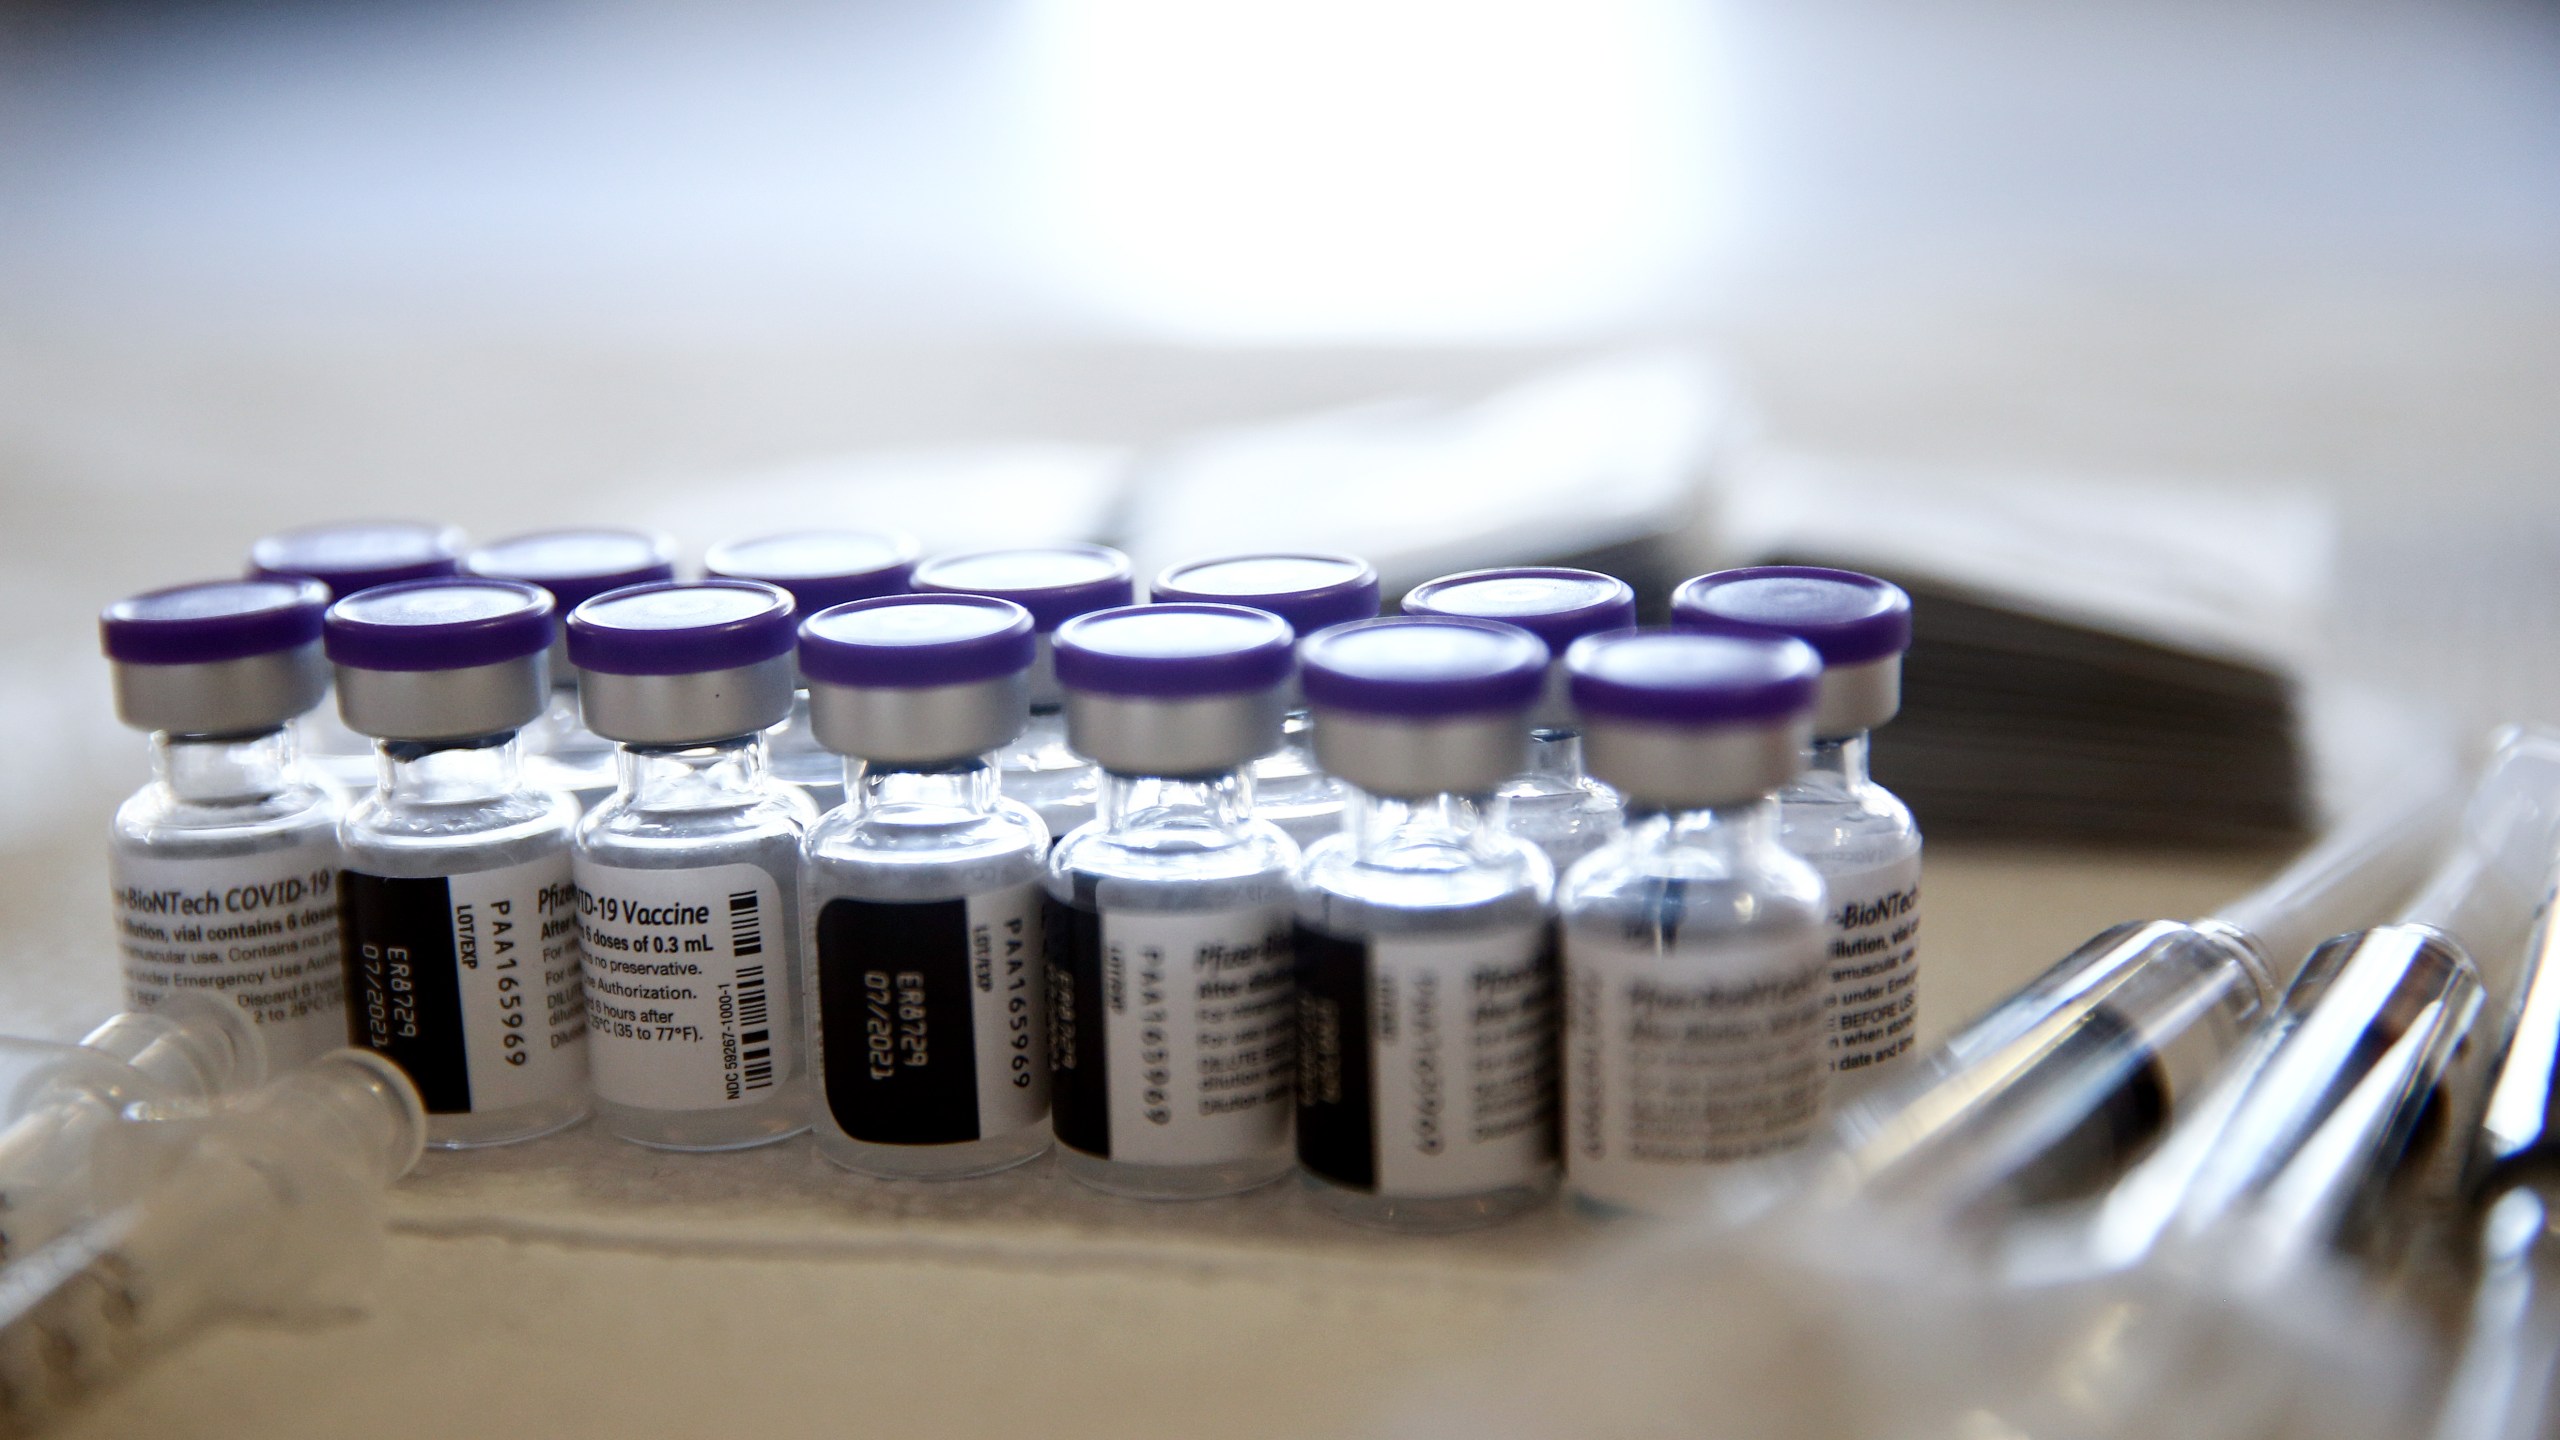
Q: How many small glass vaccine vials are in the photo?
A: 14